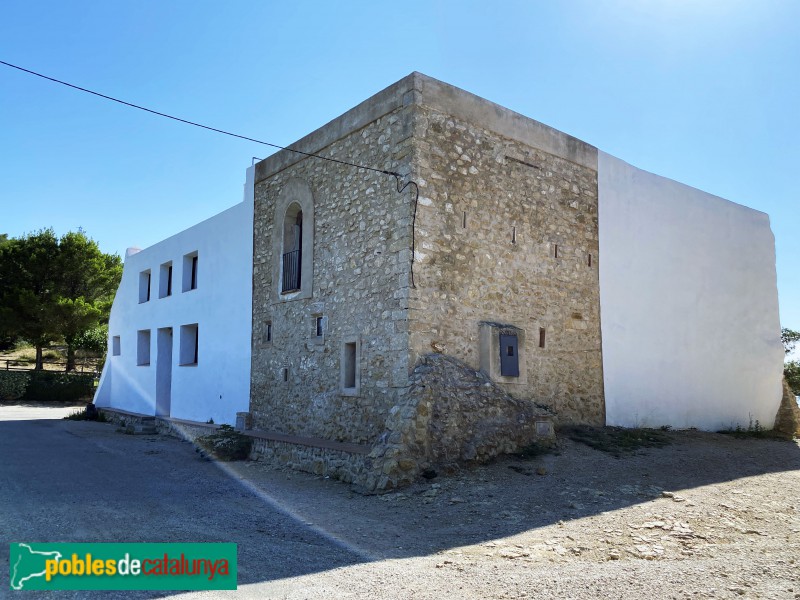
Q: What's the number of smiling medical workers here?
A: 0